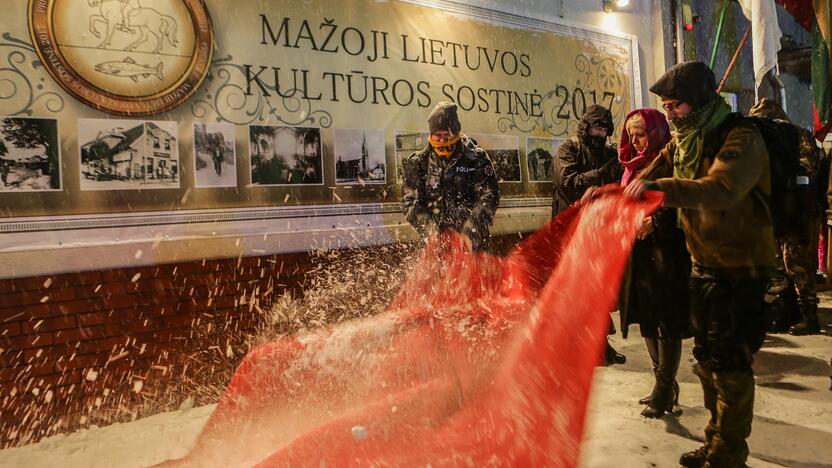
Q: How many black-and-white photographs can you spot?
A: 8